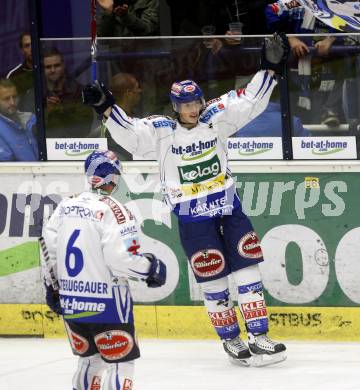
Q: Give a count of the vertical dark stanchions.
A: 2